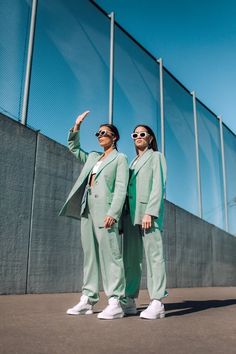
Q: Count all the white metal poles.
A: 5